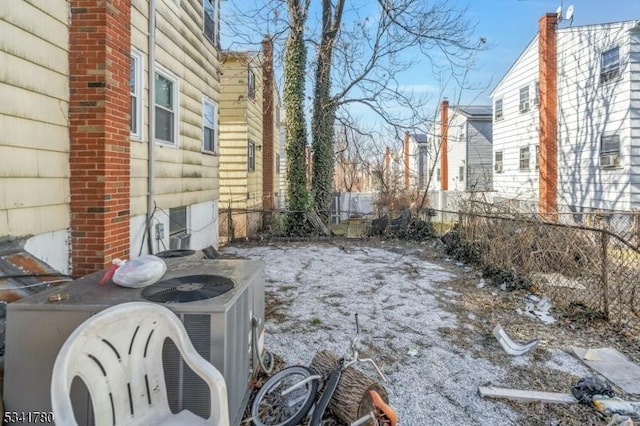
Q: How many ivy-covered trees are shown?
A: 2